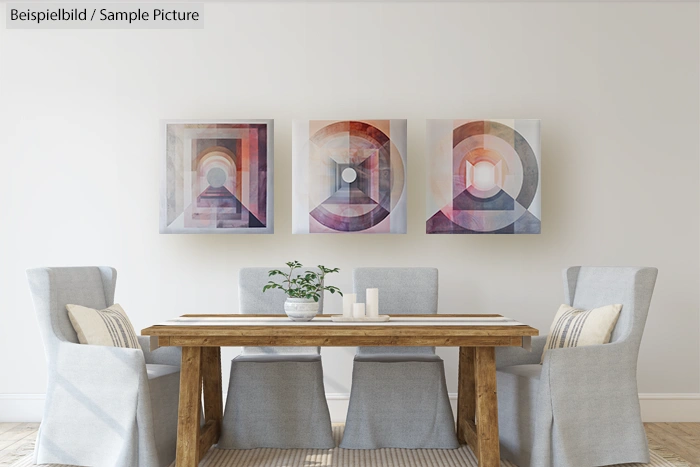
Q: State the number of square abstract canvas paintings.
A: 3